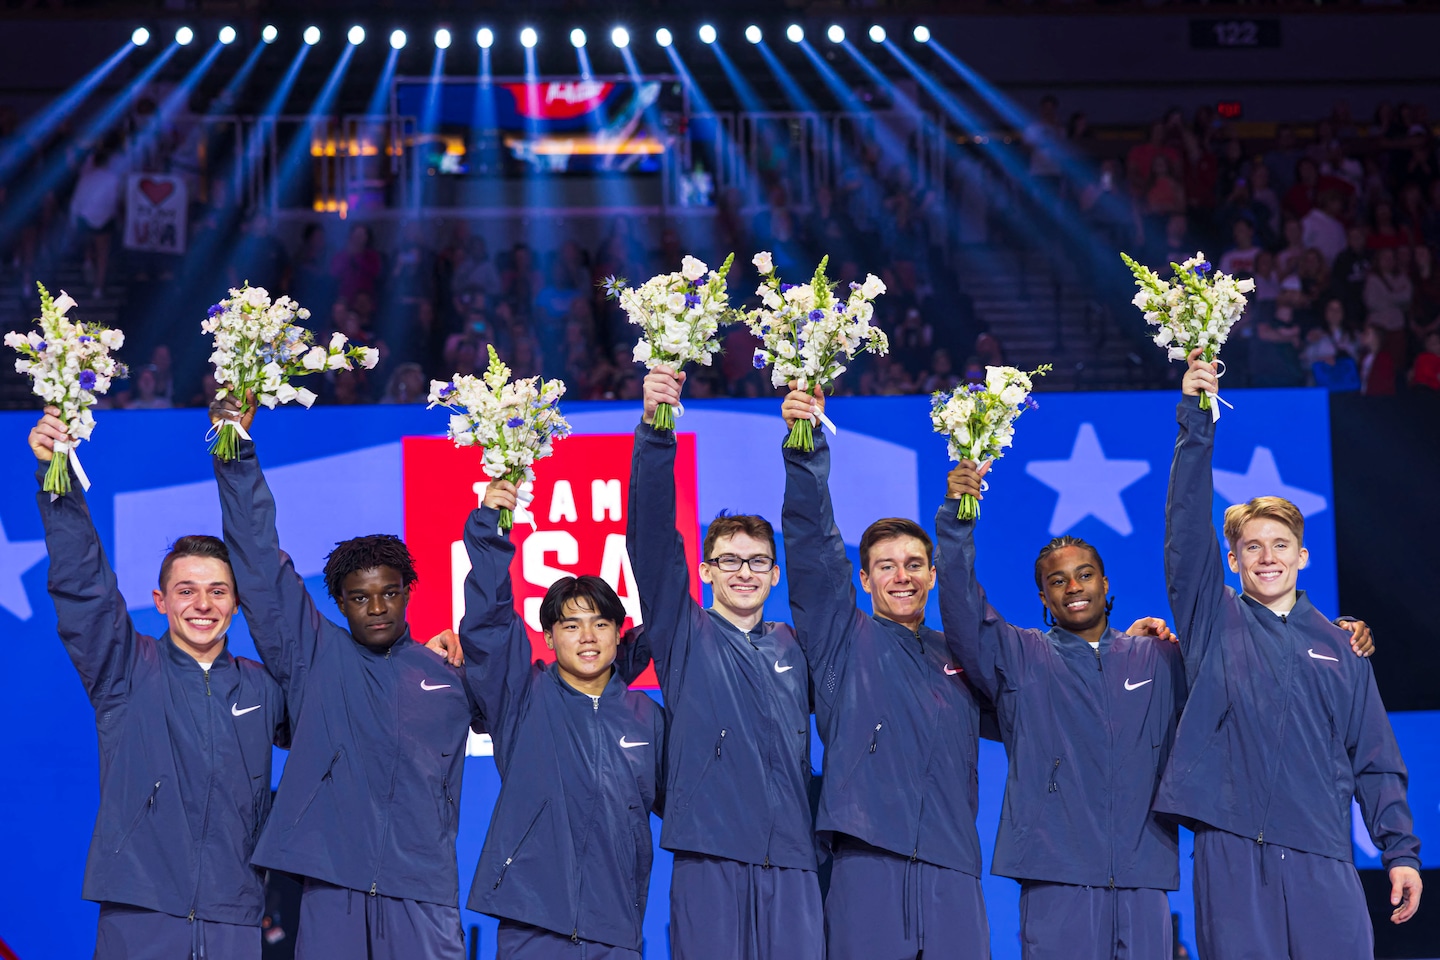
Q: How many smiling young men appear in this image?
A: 6